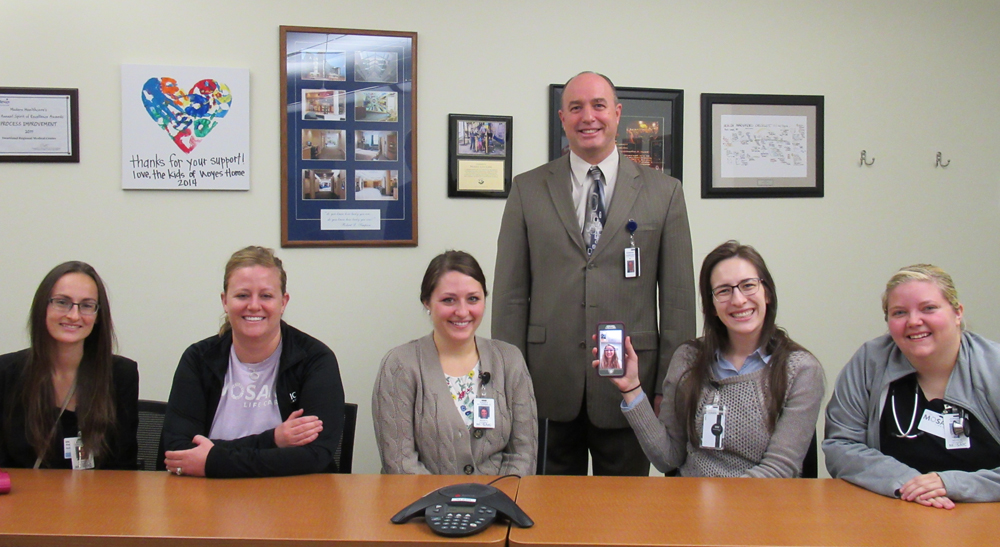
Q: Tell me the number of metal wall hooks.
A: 2